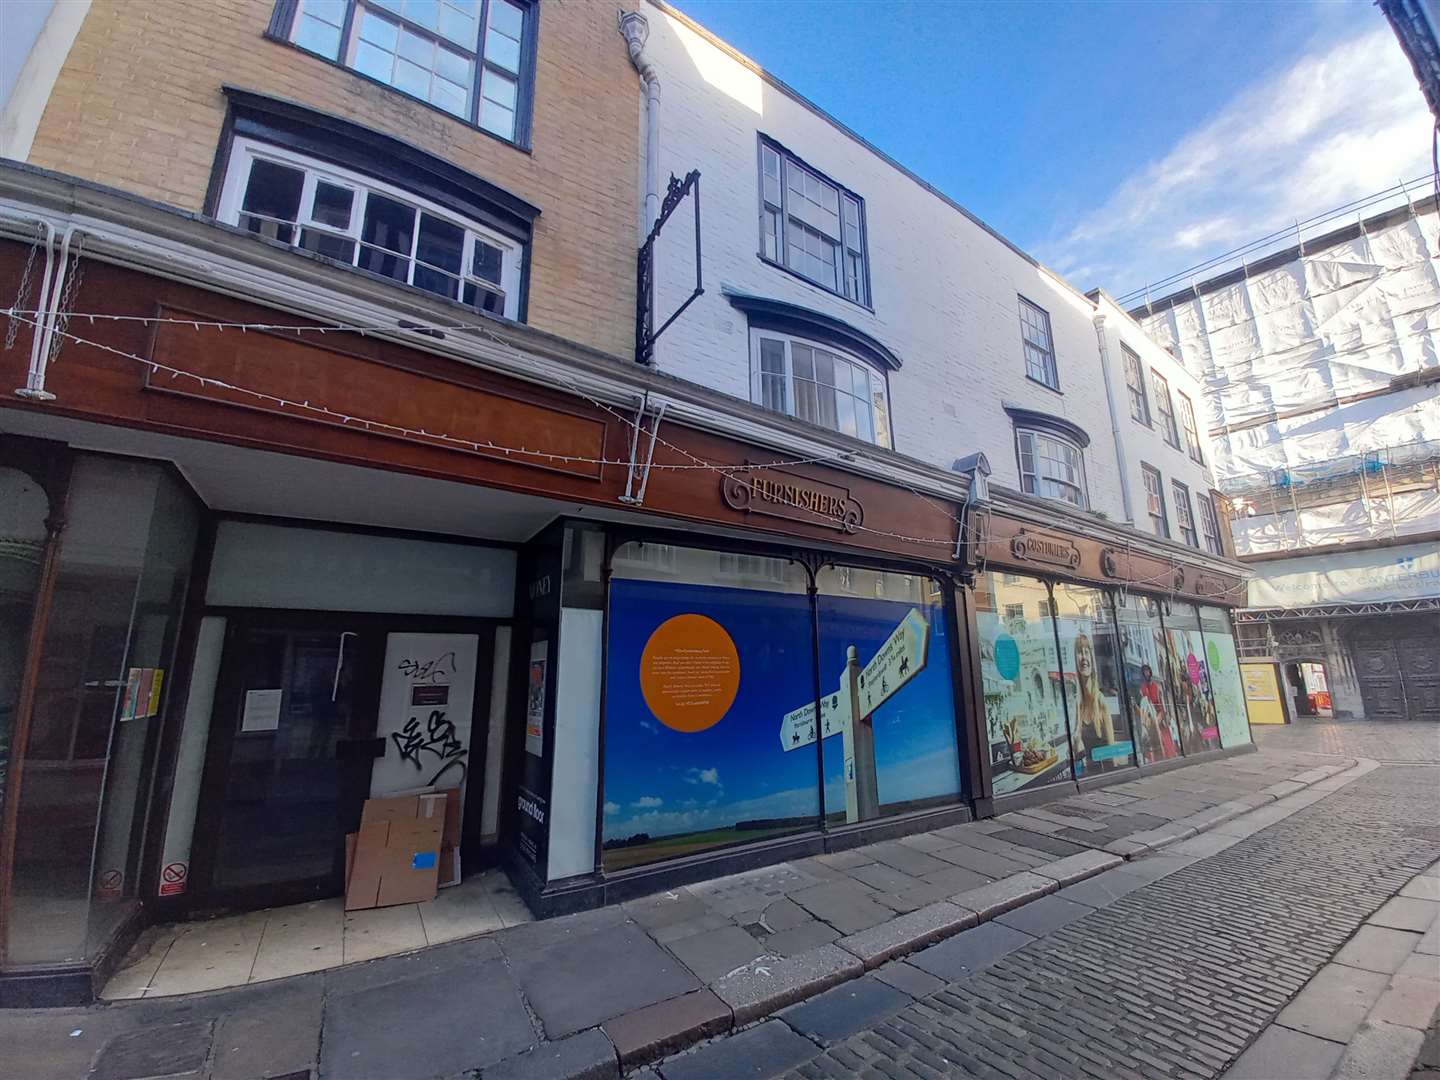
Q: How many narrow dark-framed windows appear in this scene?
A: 7